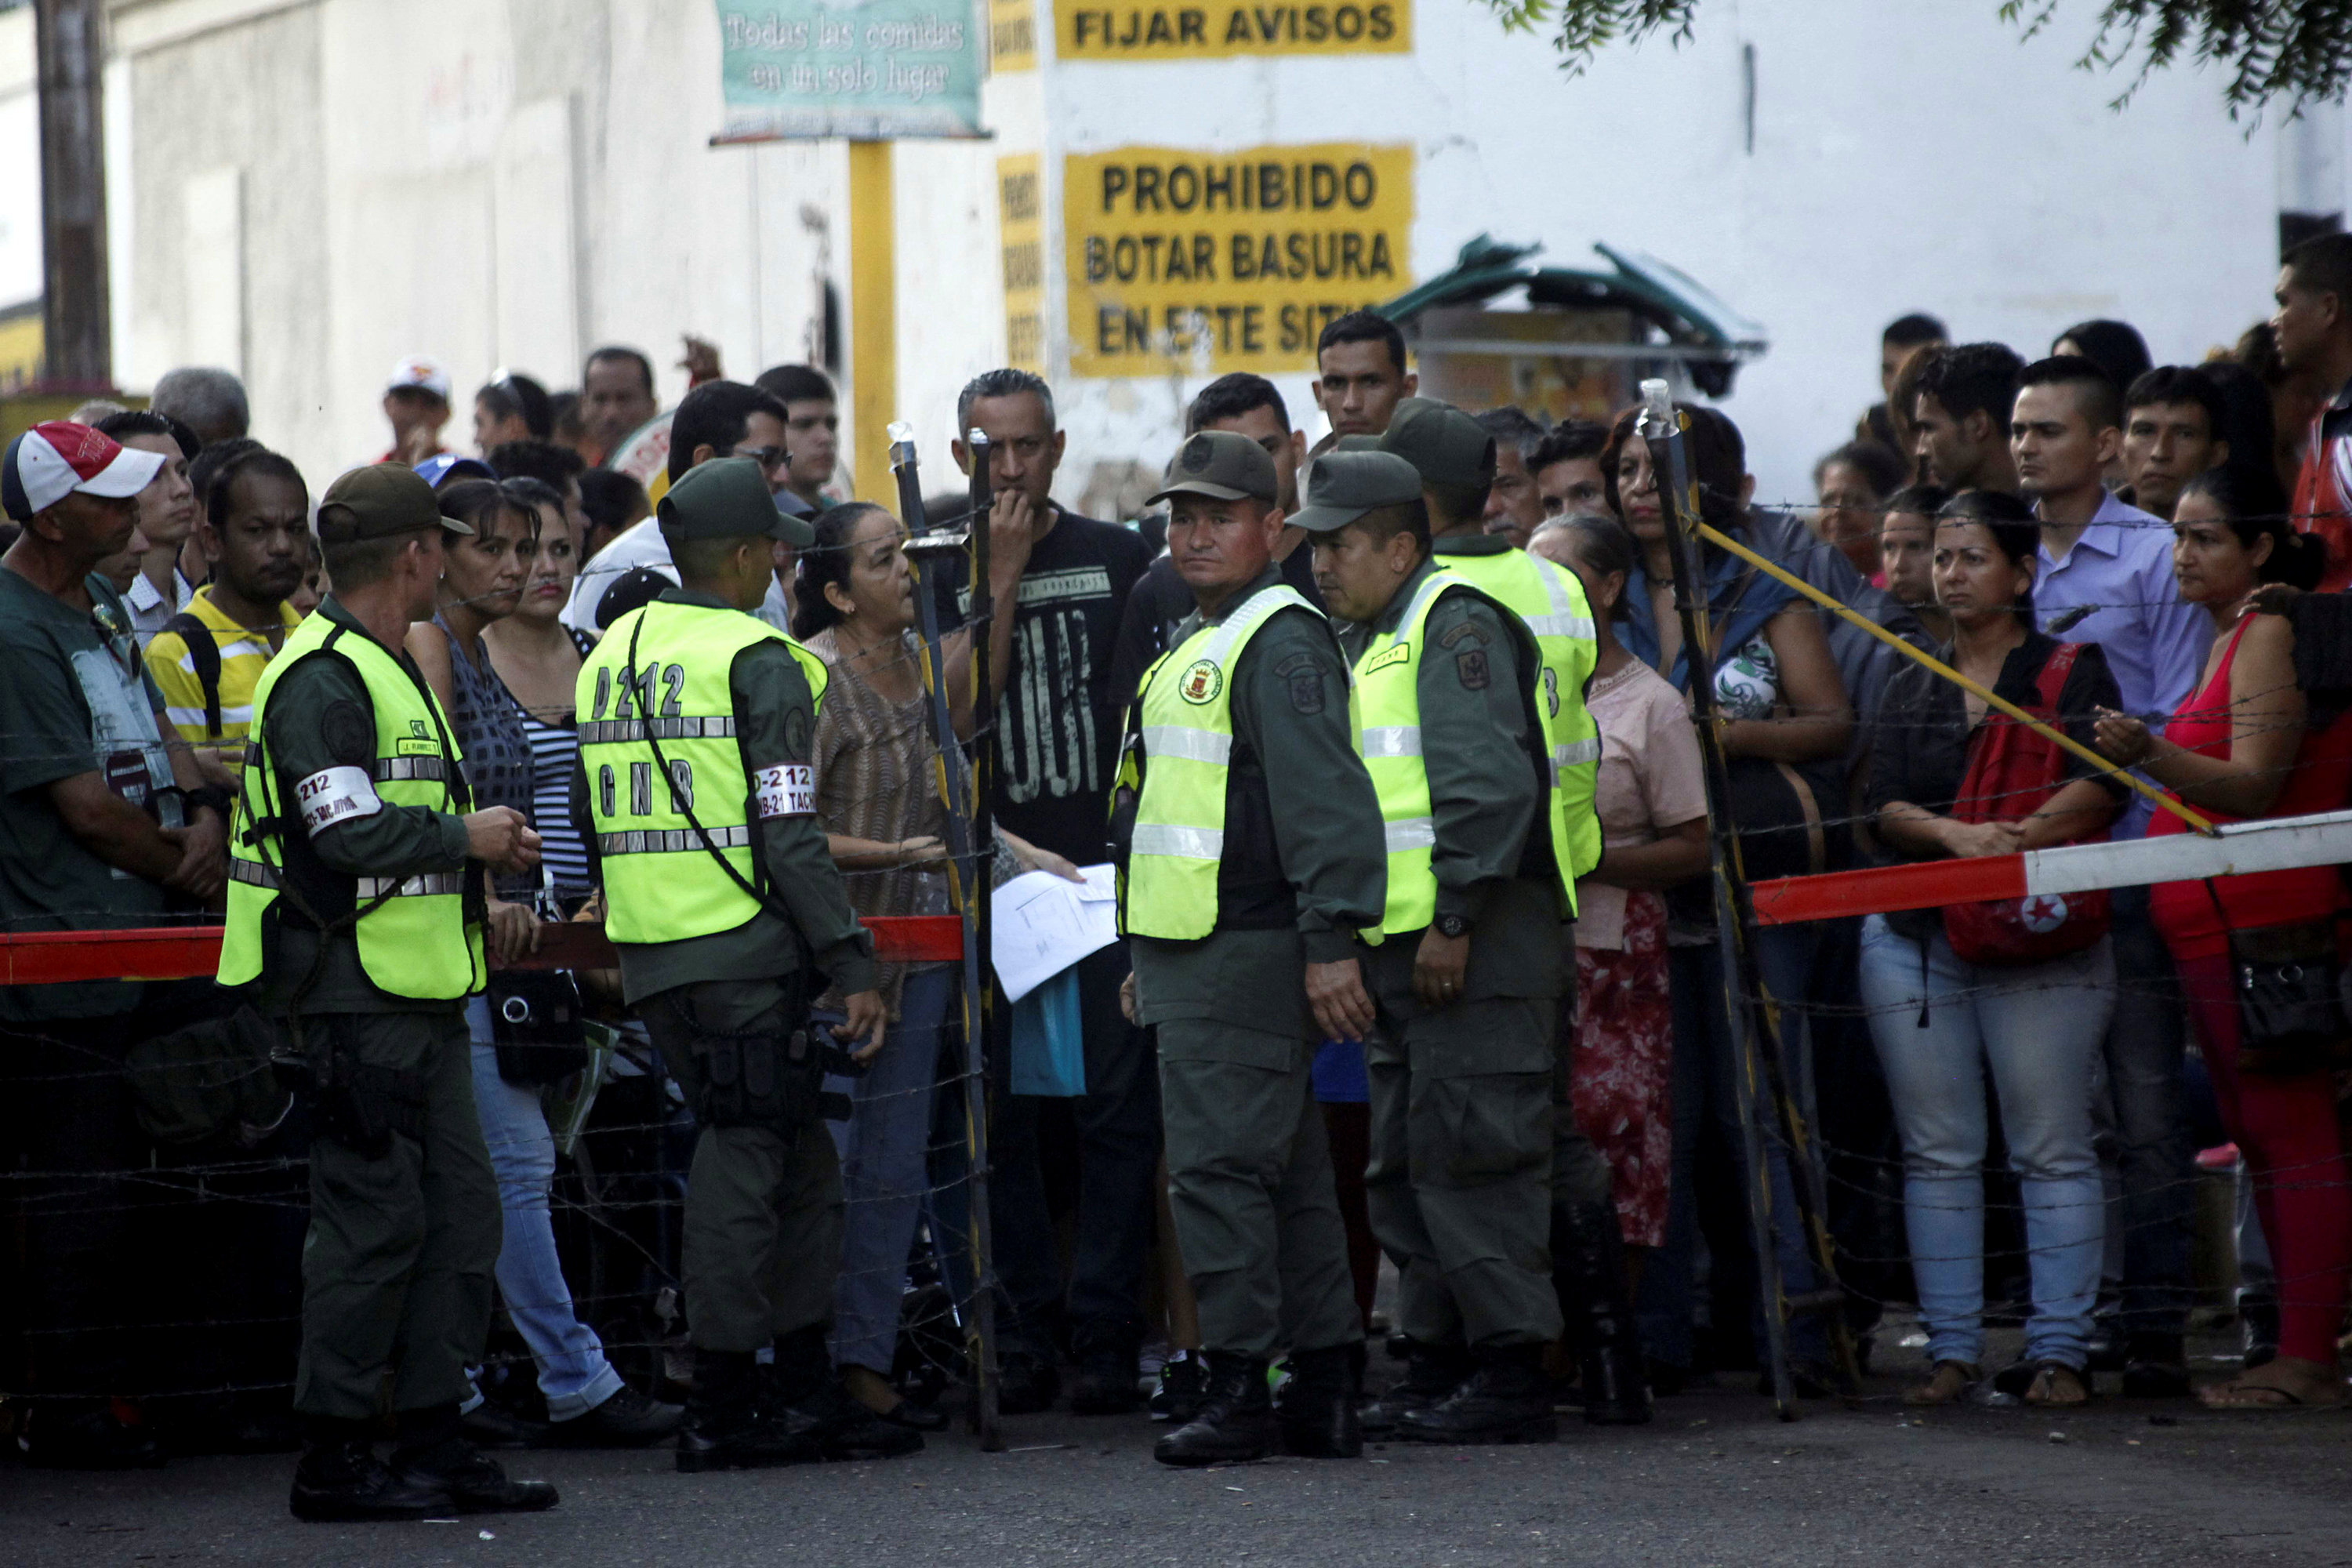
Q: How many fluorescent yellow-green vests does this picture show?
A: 5